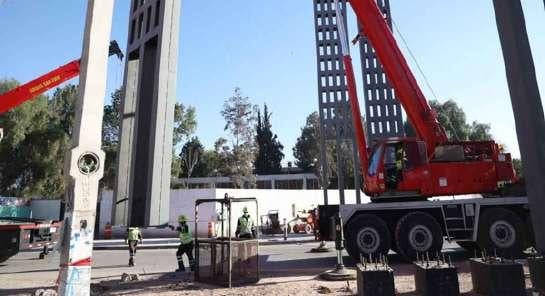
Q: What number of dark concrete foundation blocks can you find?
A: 4